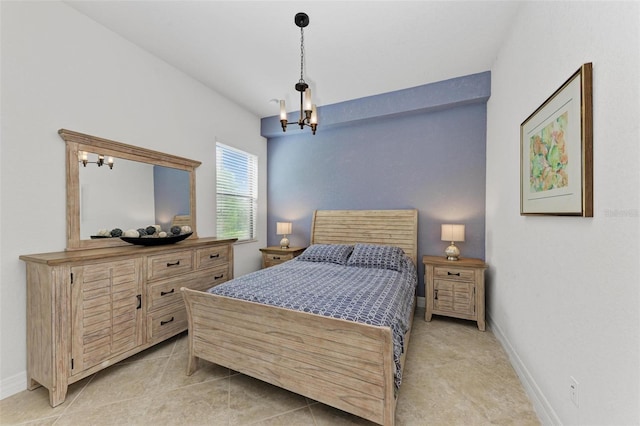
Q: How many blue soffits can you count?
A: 1